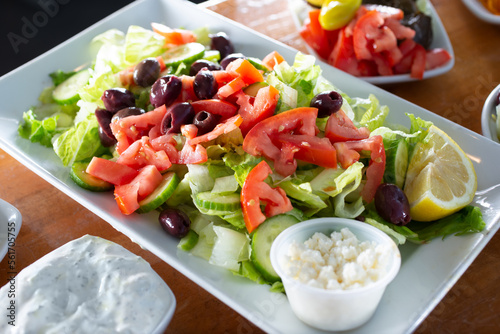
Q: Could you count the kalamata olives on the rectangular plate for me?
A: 14